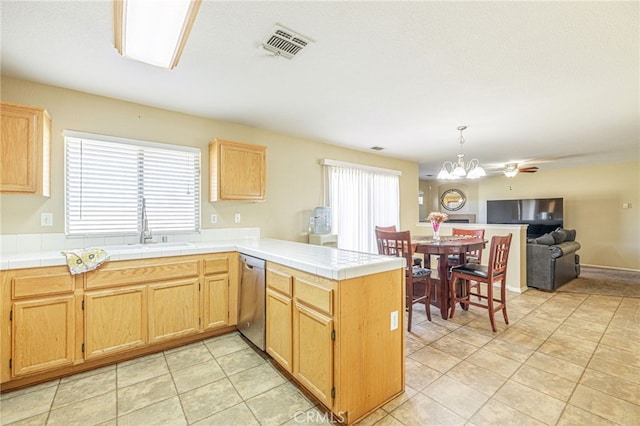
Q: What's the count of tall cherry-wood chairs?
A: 4